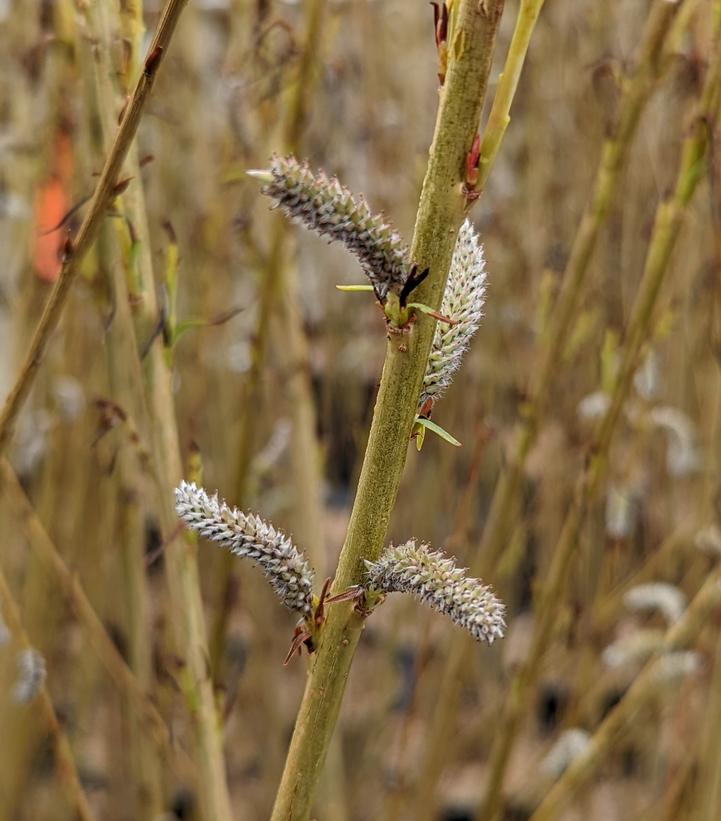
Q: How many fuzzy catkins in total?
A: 4